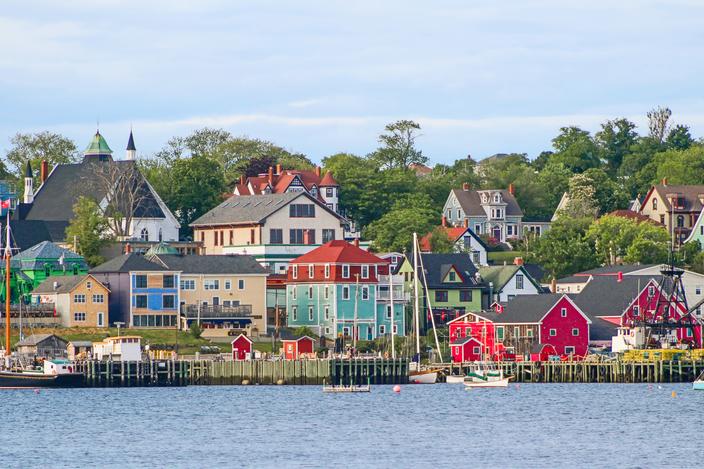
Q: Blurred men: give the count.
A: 0